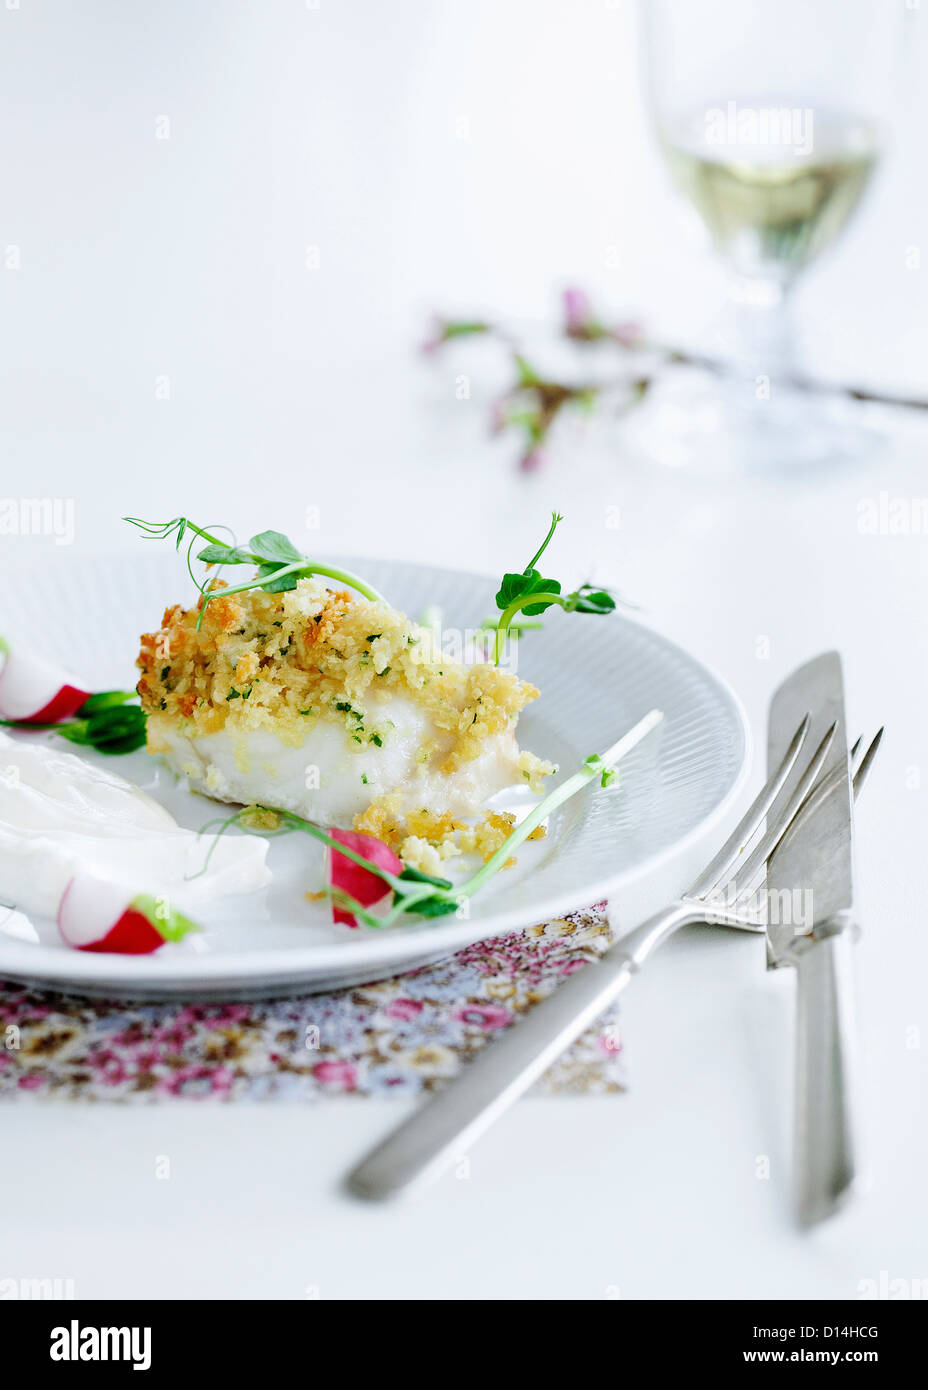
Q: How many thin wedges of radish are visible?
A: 3